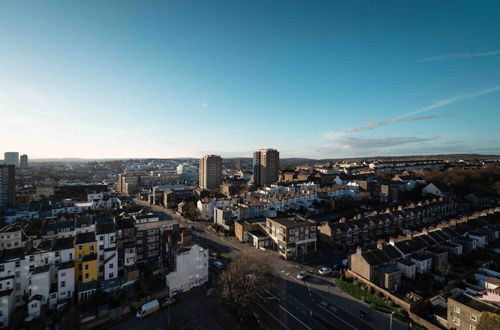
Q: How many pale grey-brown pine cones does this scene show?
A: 0